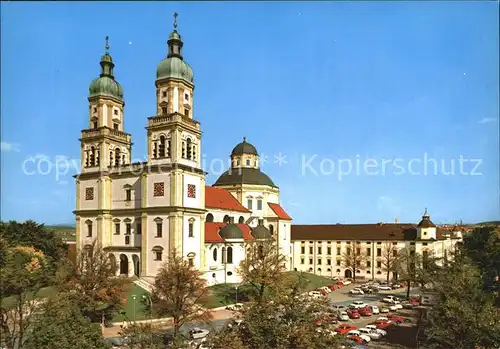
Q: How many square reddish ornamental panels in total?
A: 3